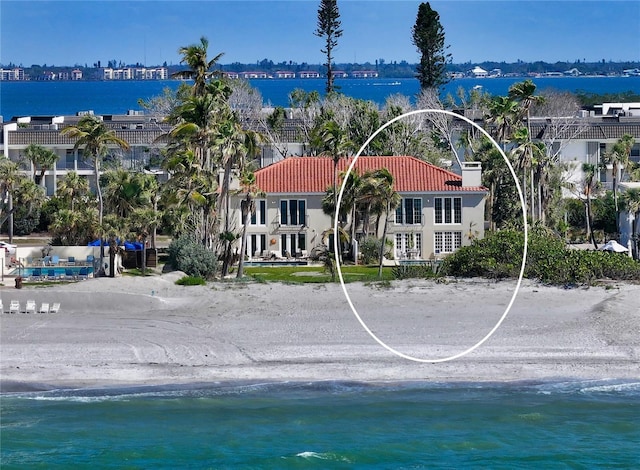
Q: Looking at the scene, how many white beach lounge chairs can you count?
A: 5